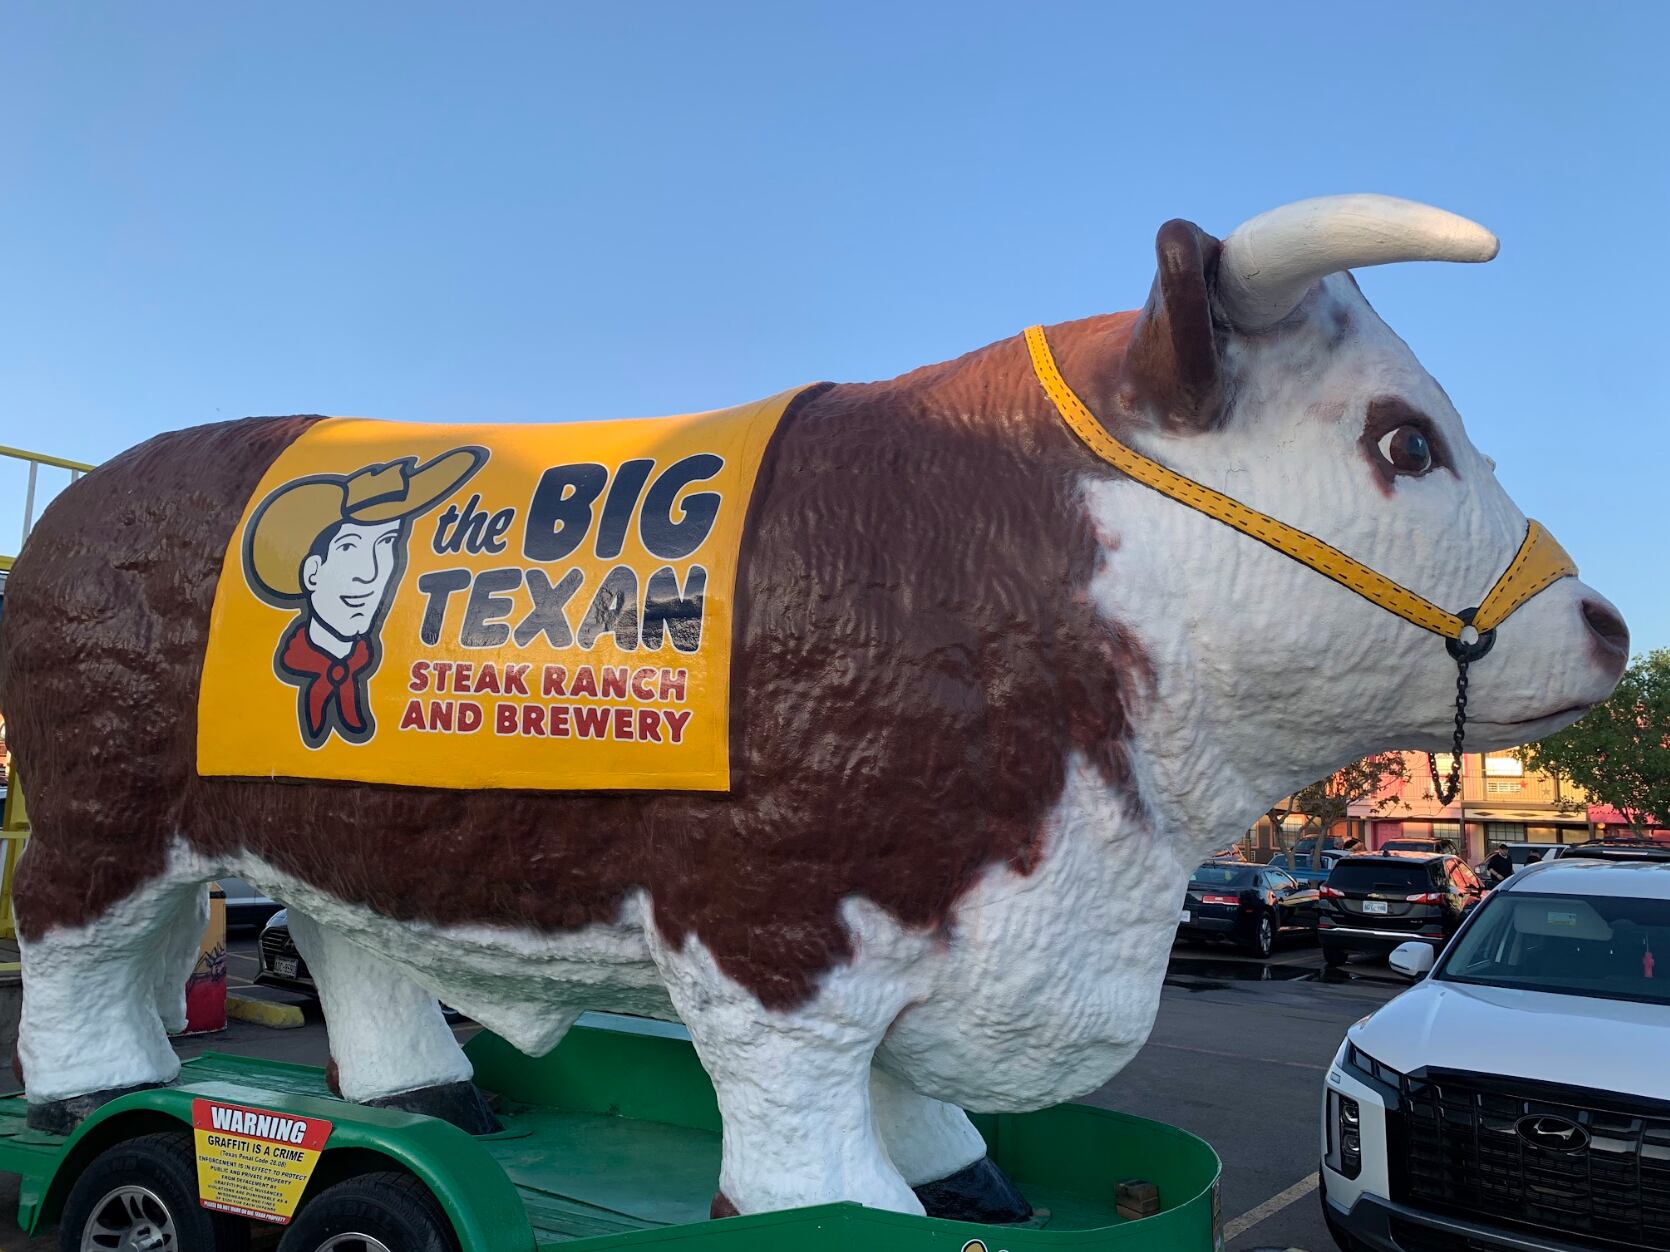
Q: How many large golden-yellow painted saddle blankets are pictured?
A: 1